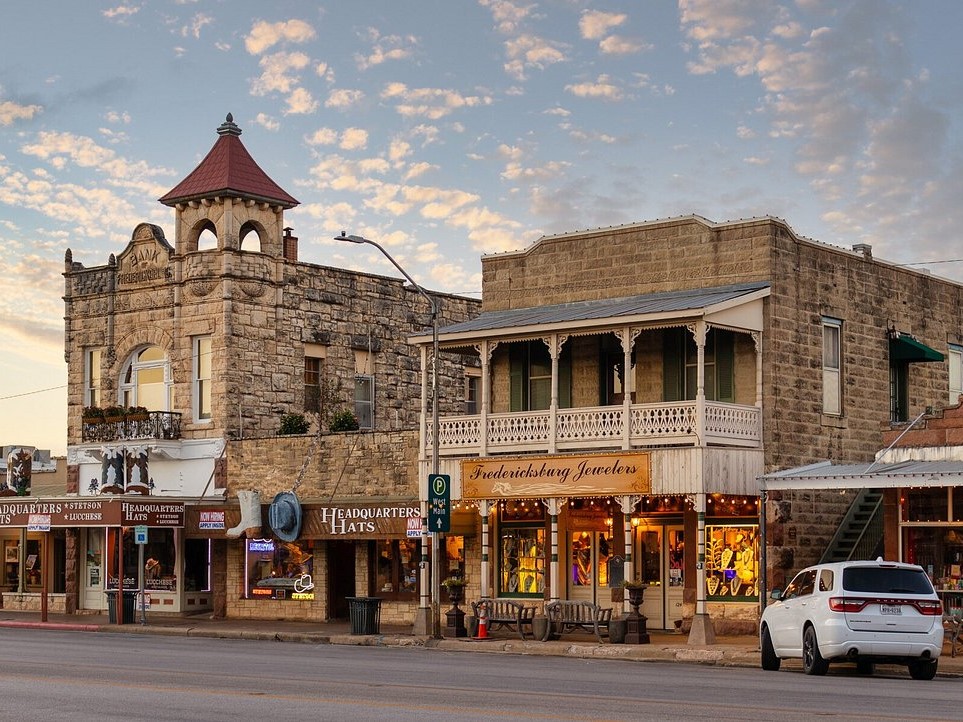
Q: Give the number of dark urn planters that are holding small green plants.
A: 2